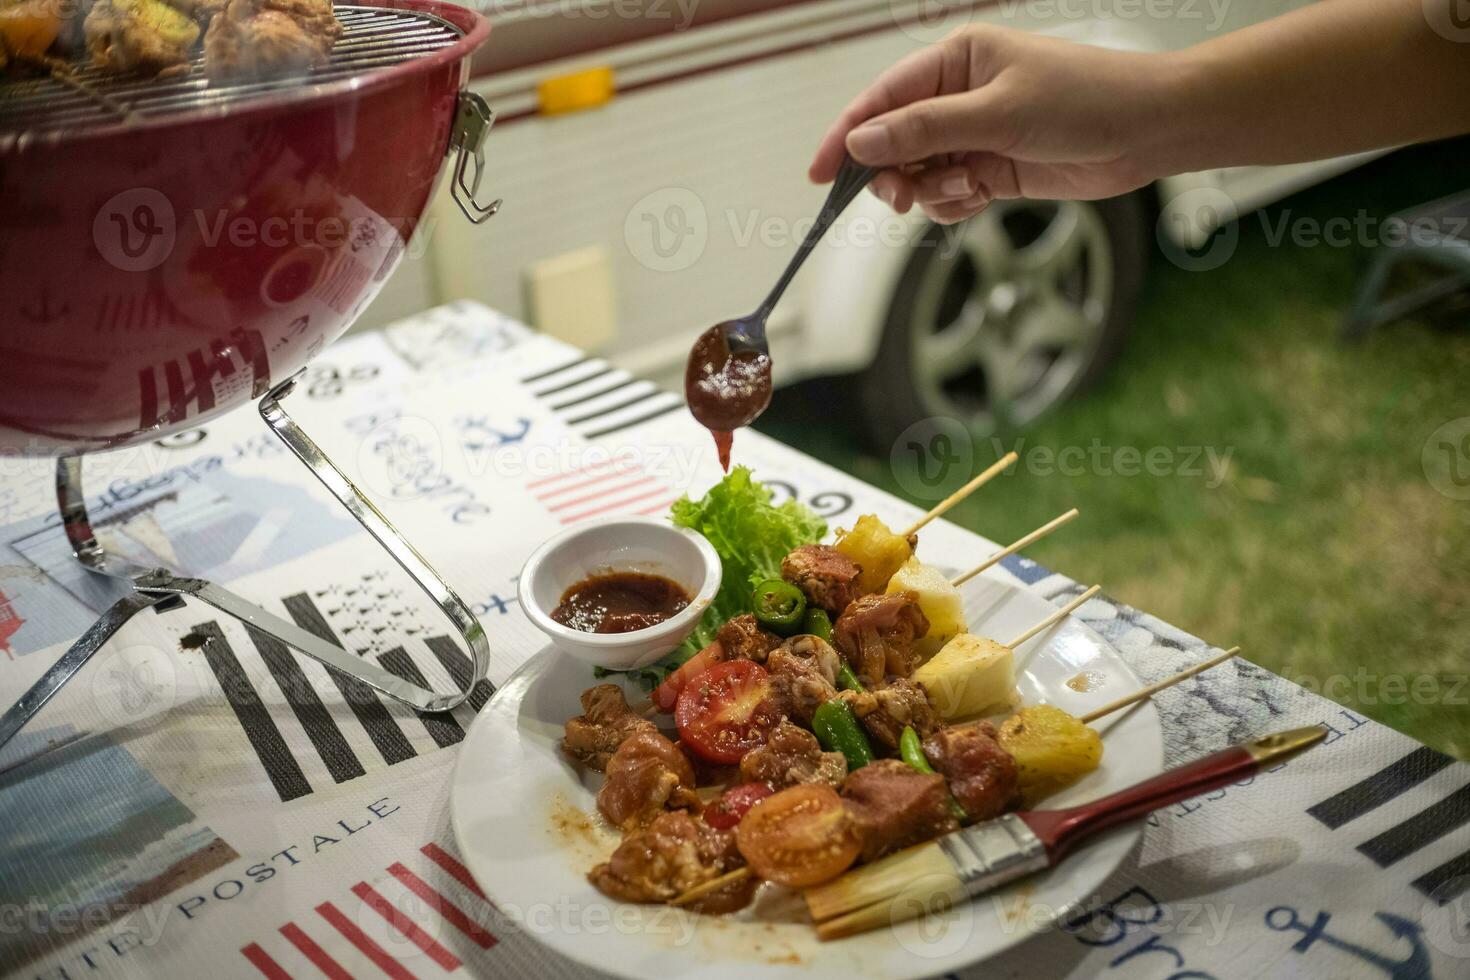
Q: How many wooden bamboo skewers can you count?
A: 4